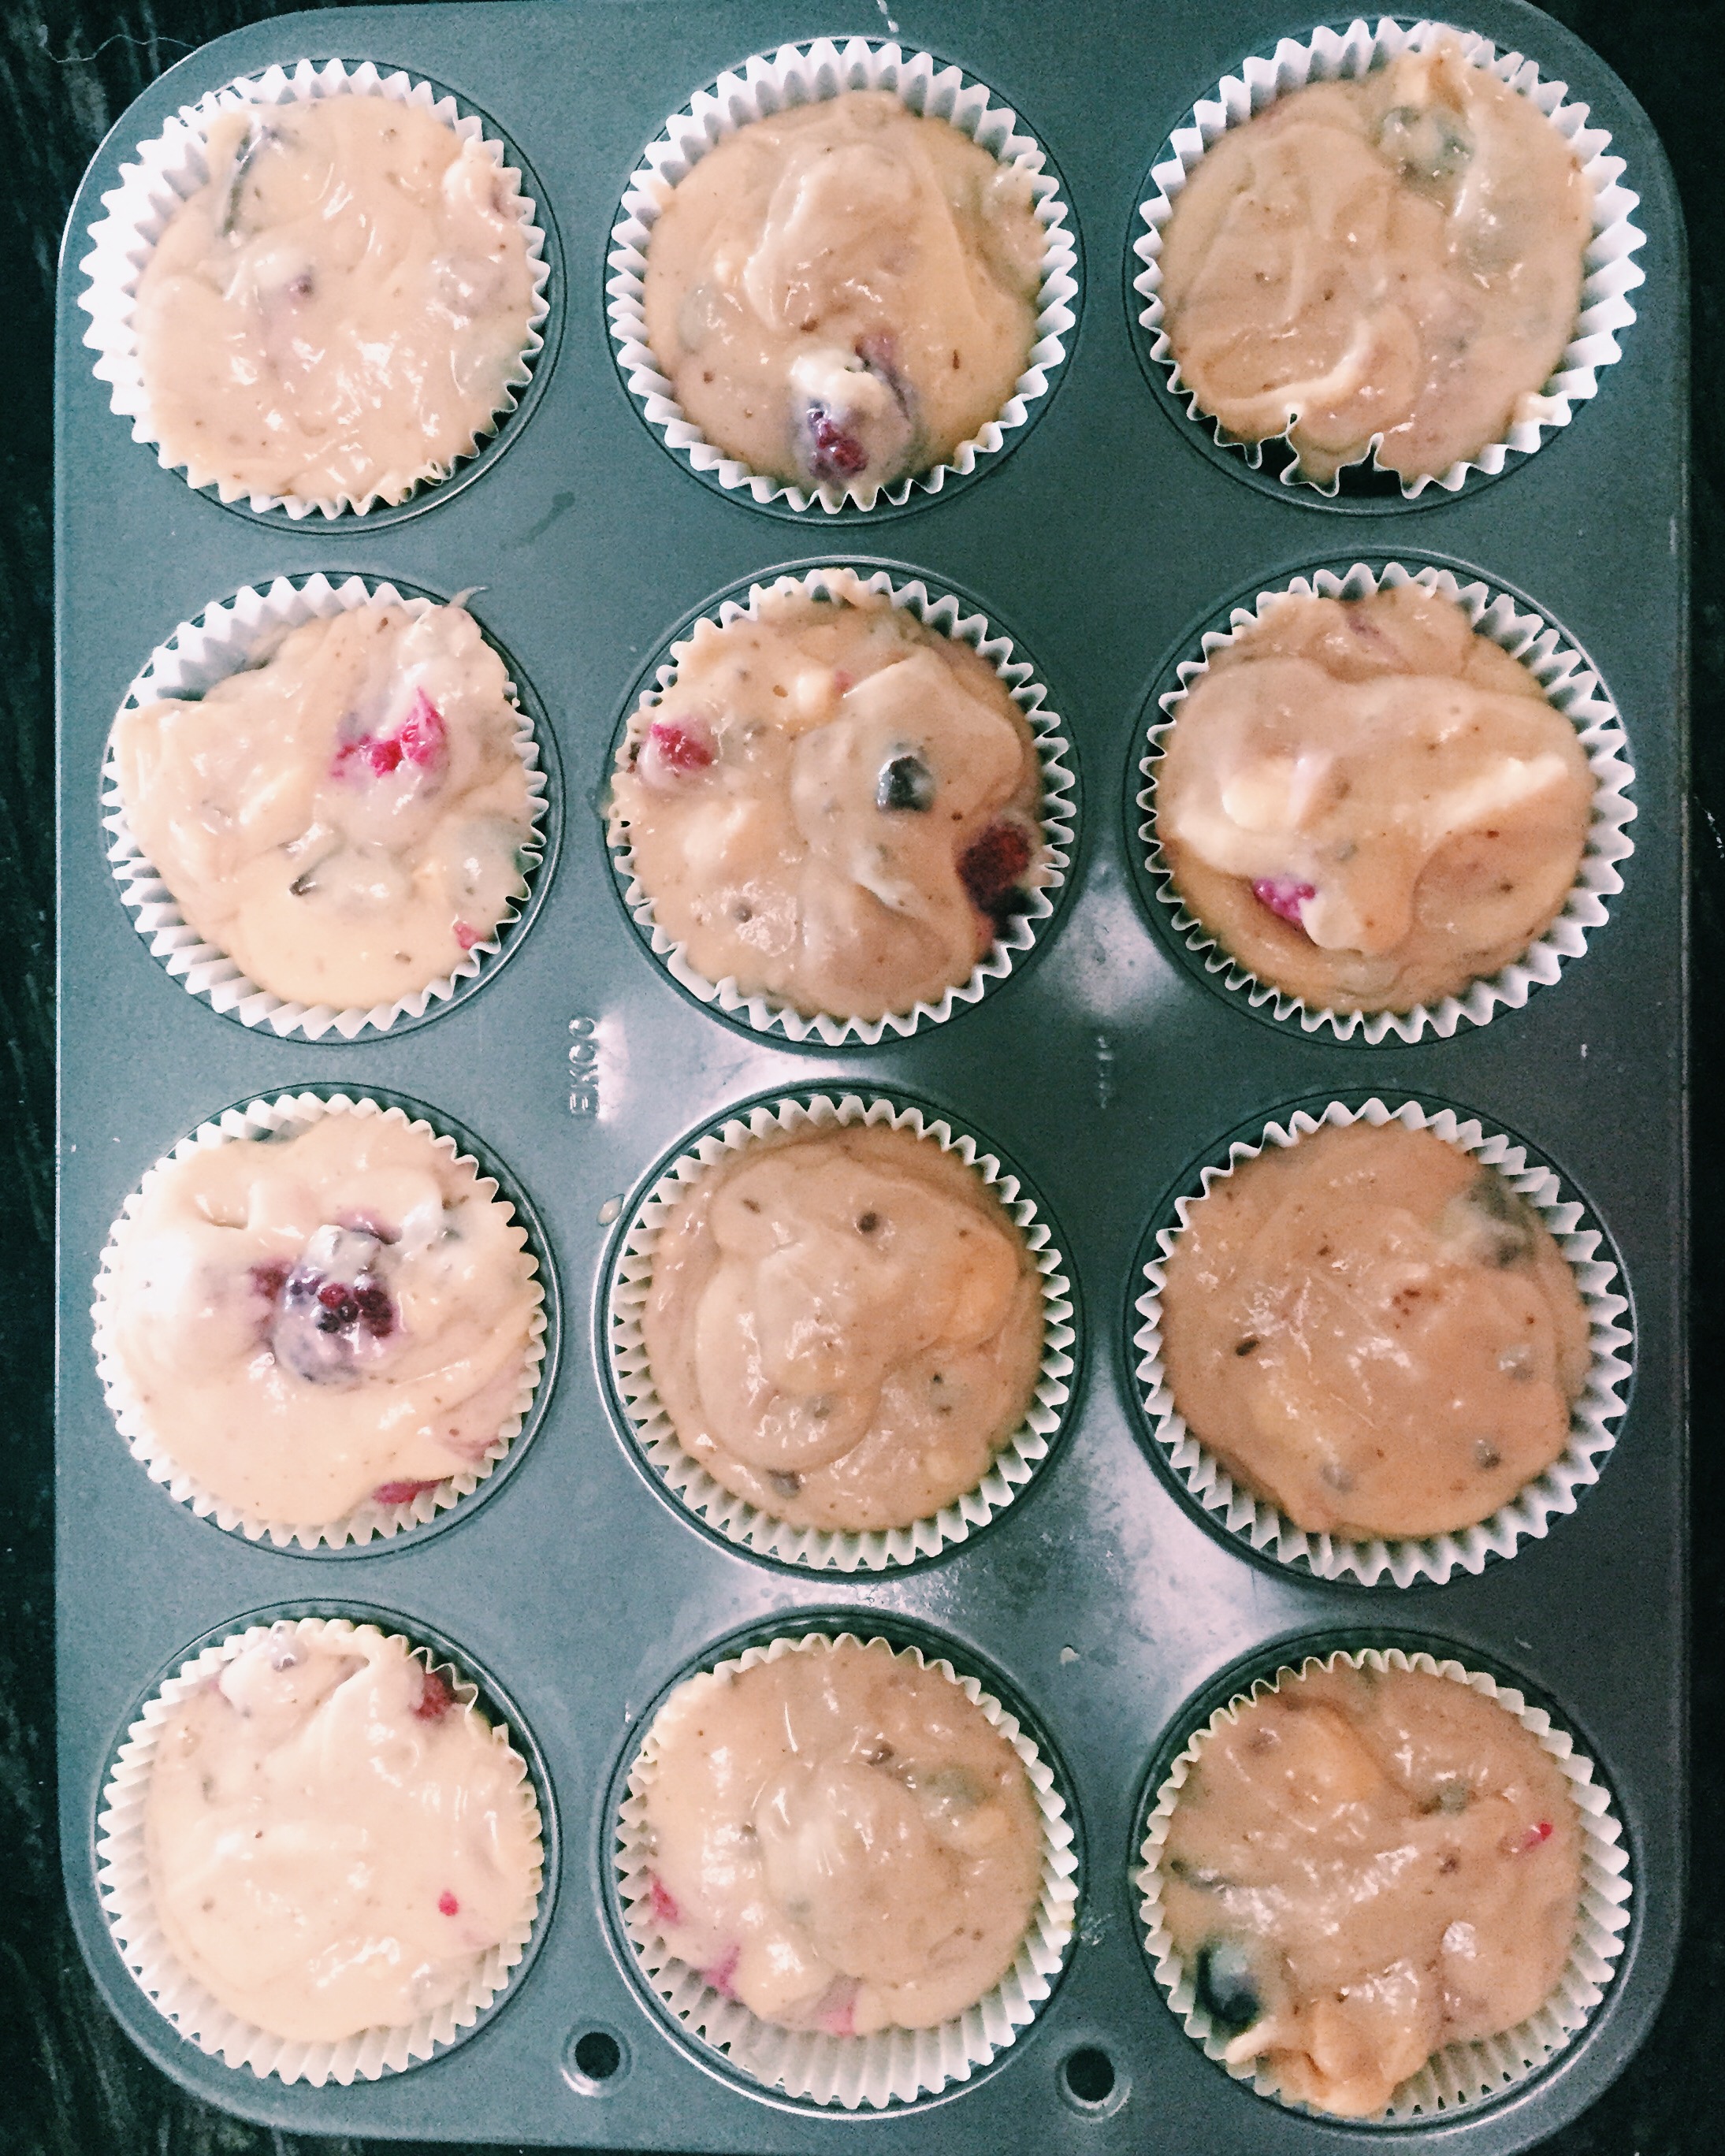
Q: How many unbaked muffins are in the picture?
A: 12